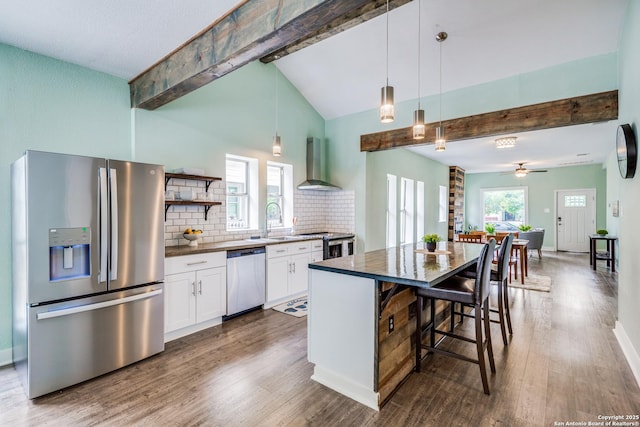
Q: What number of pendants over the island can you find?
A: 3